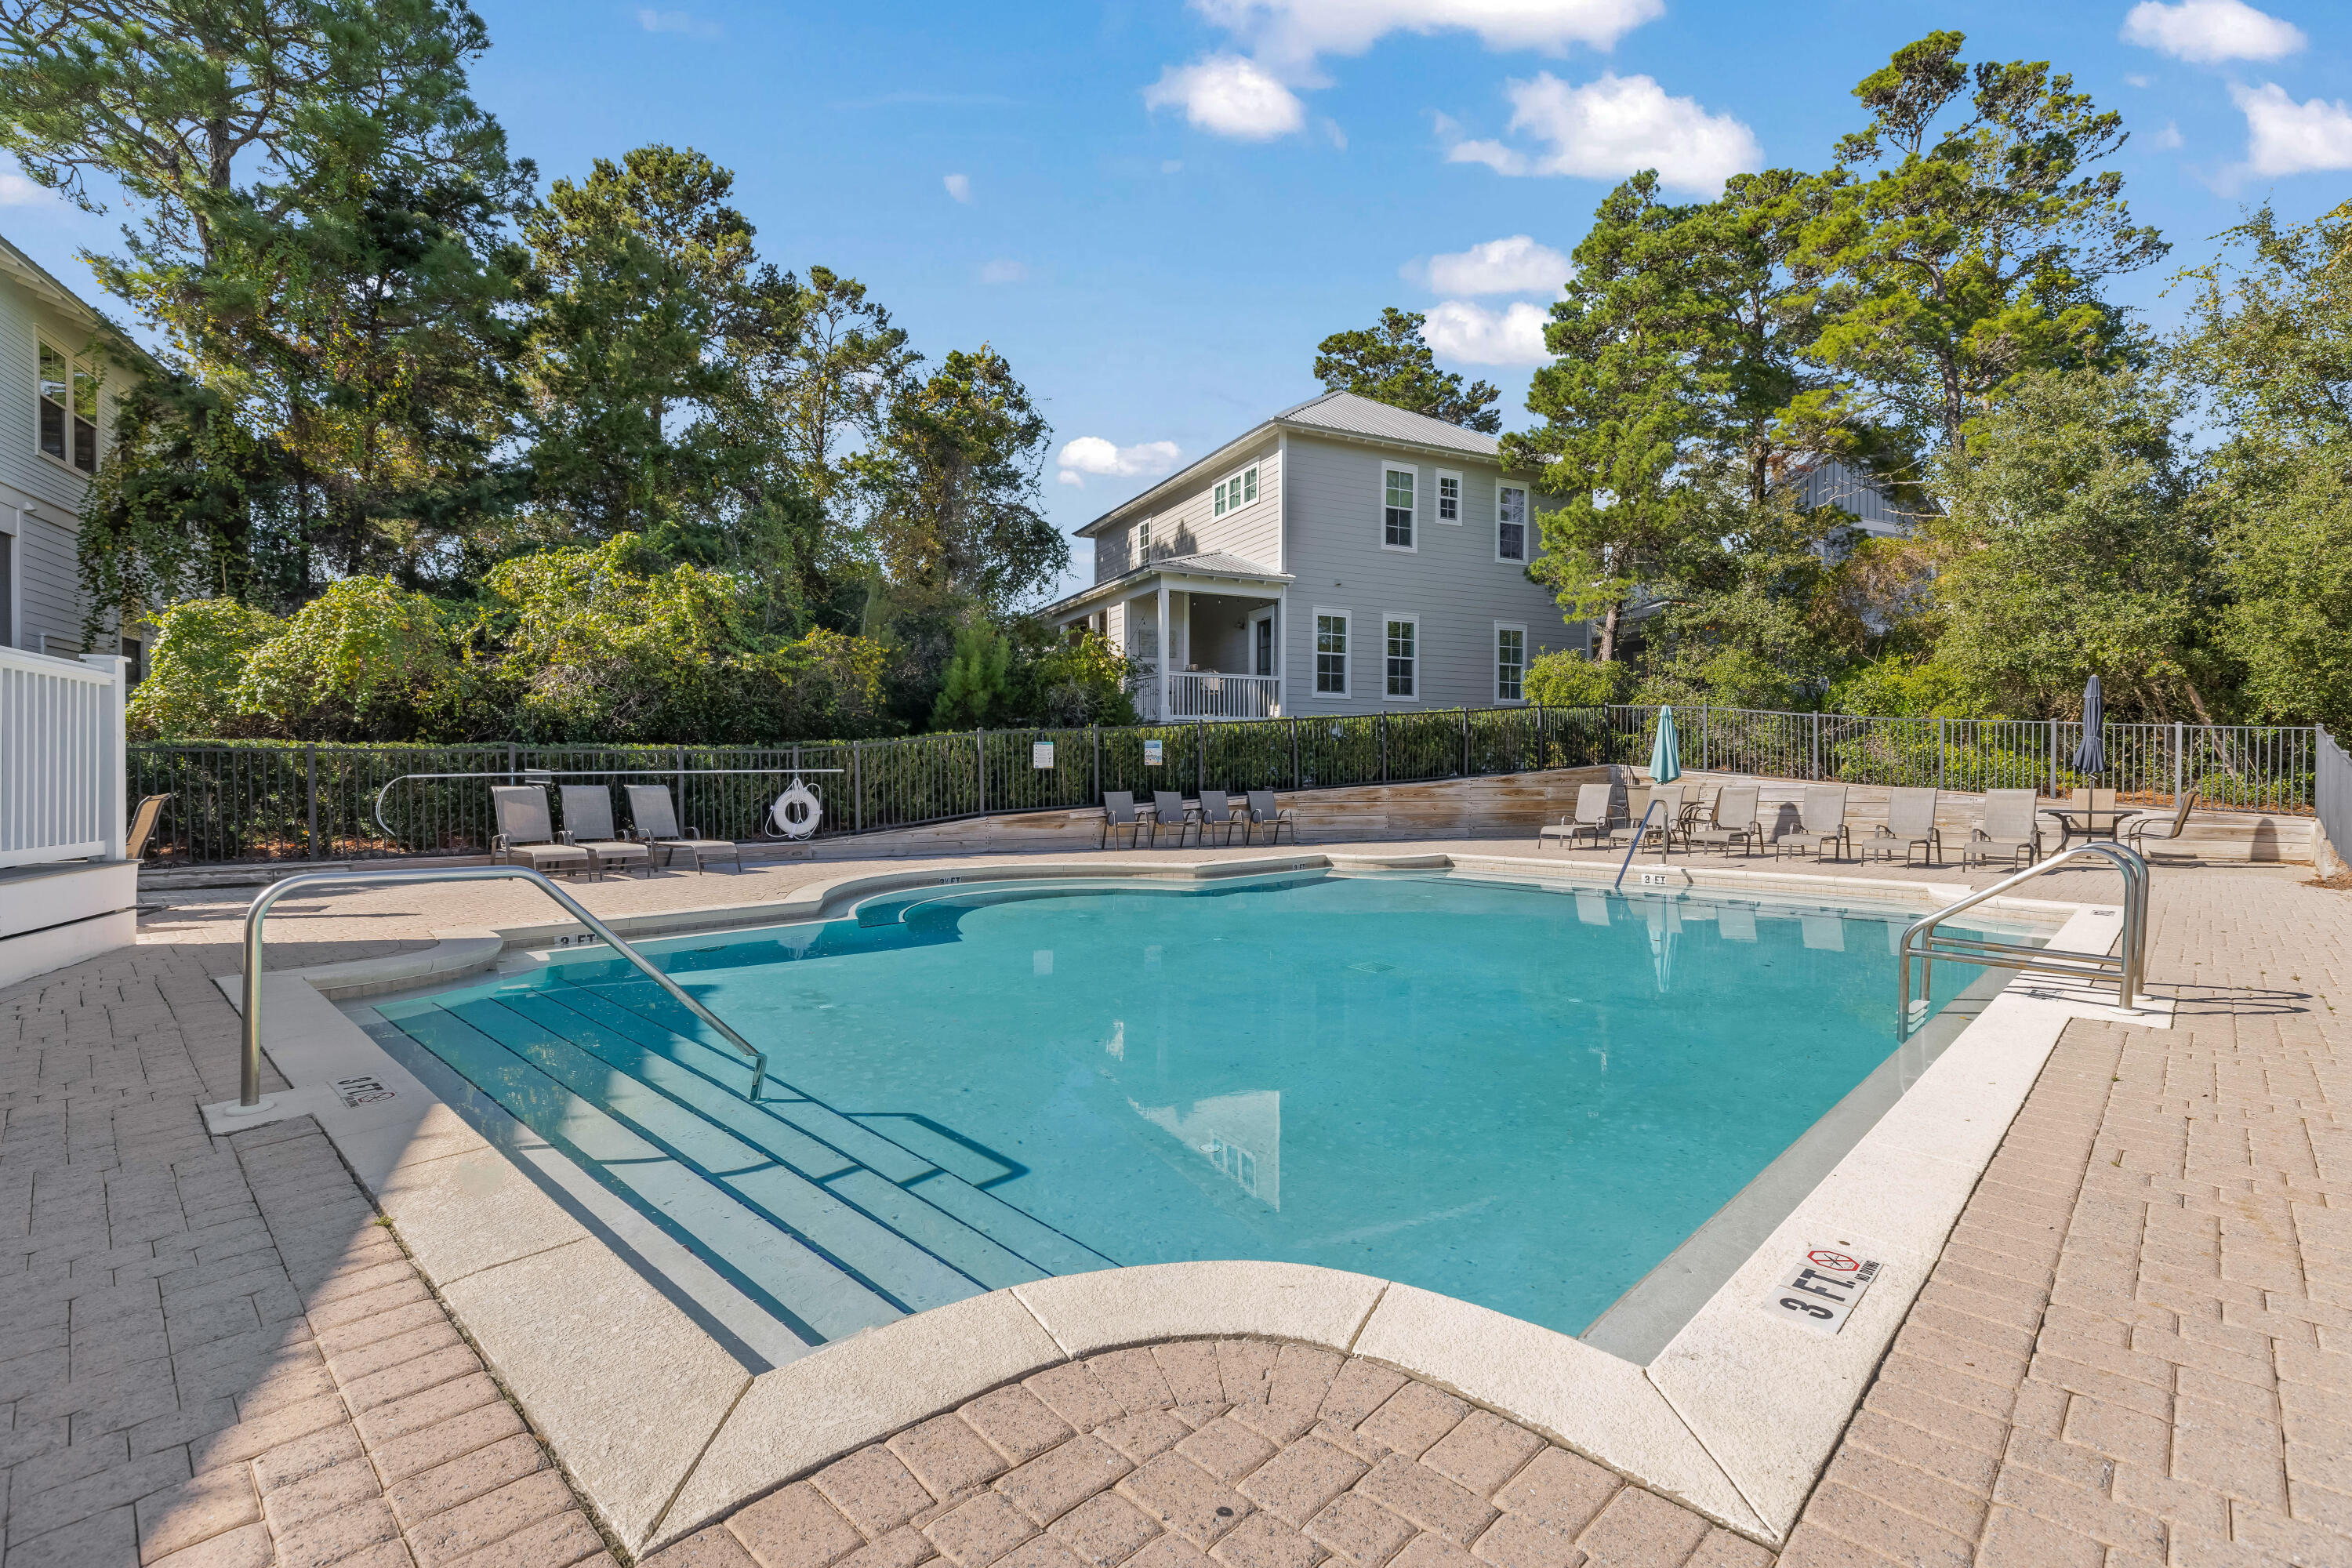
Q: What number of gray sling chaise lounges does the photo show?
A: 9